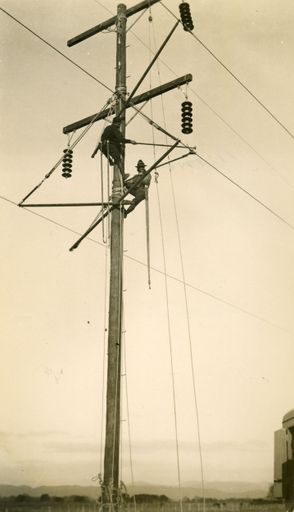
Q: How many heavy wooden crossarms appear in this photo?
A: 2